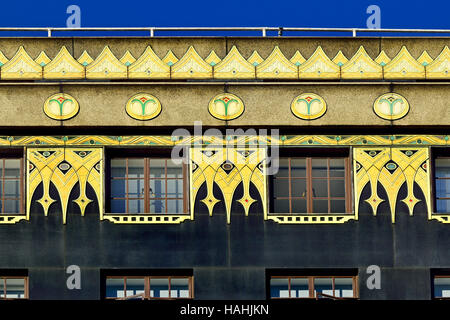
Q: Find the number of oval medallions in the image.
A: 5